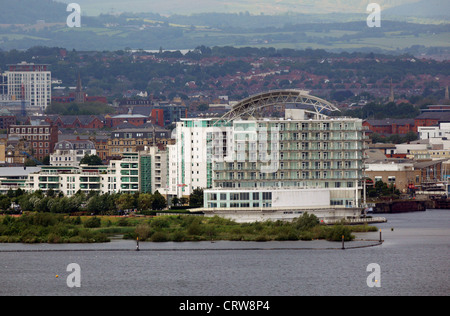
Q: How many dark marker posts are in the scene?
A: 3